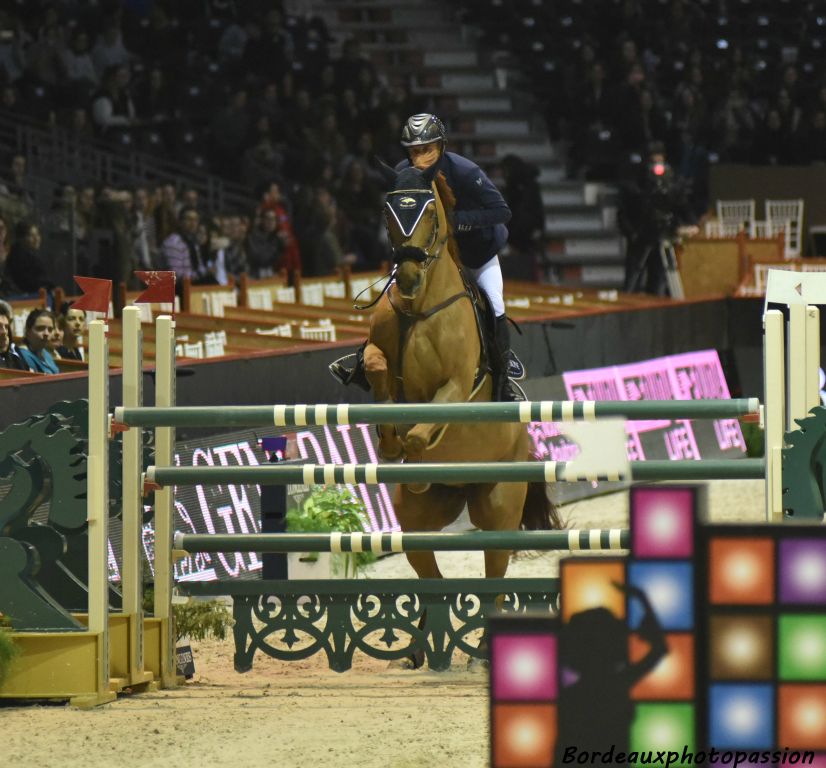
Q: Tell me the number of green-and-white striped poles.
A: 3